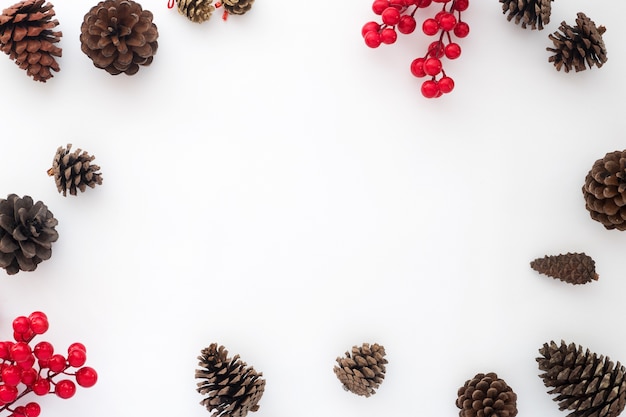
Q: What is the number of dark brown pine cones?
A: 12